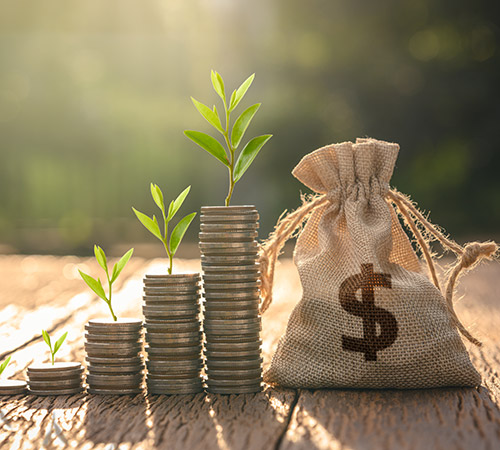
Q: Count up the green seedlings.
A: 5